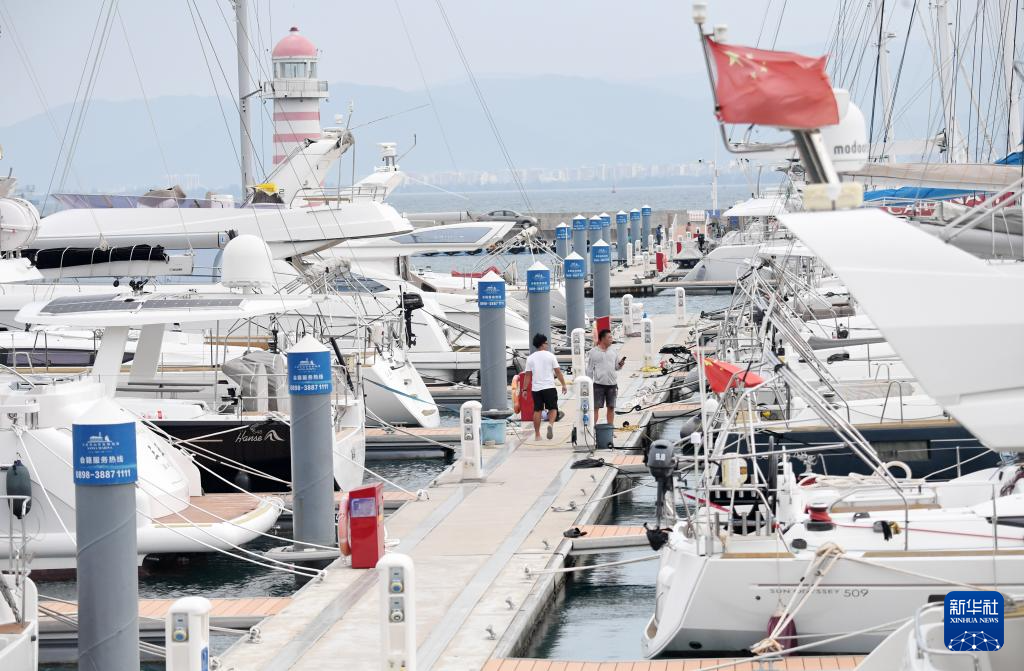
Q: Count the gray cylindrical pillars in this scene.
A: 13